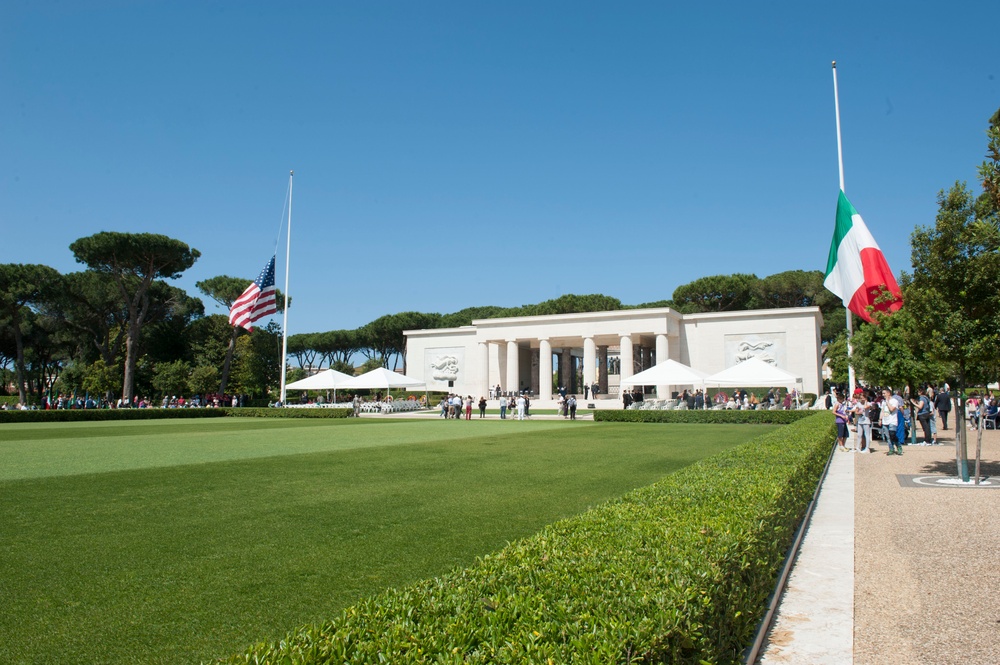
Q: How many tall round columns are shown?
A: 6